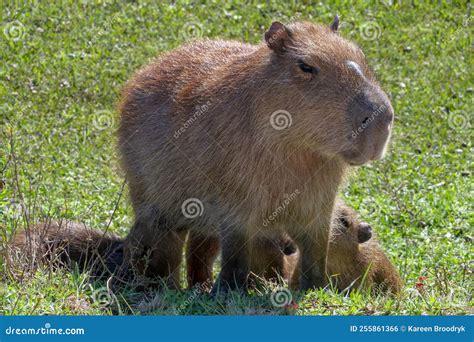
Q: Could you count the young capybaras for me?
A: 3